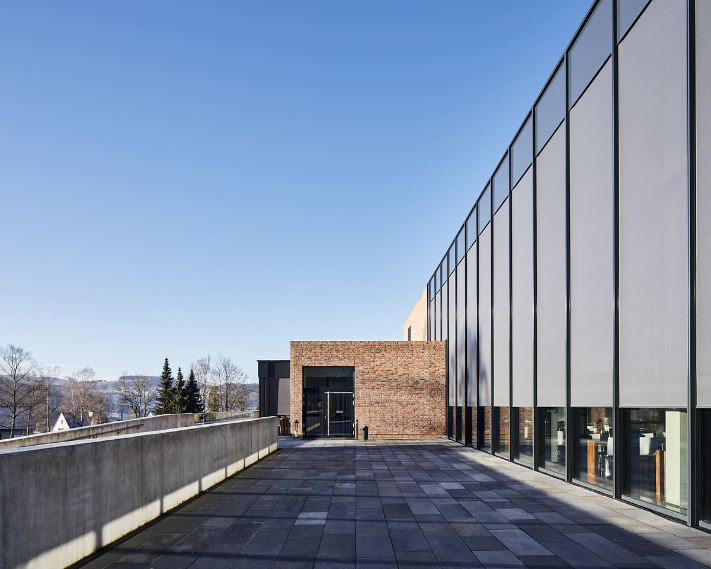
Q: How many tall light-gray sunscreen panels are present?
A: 13